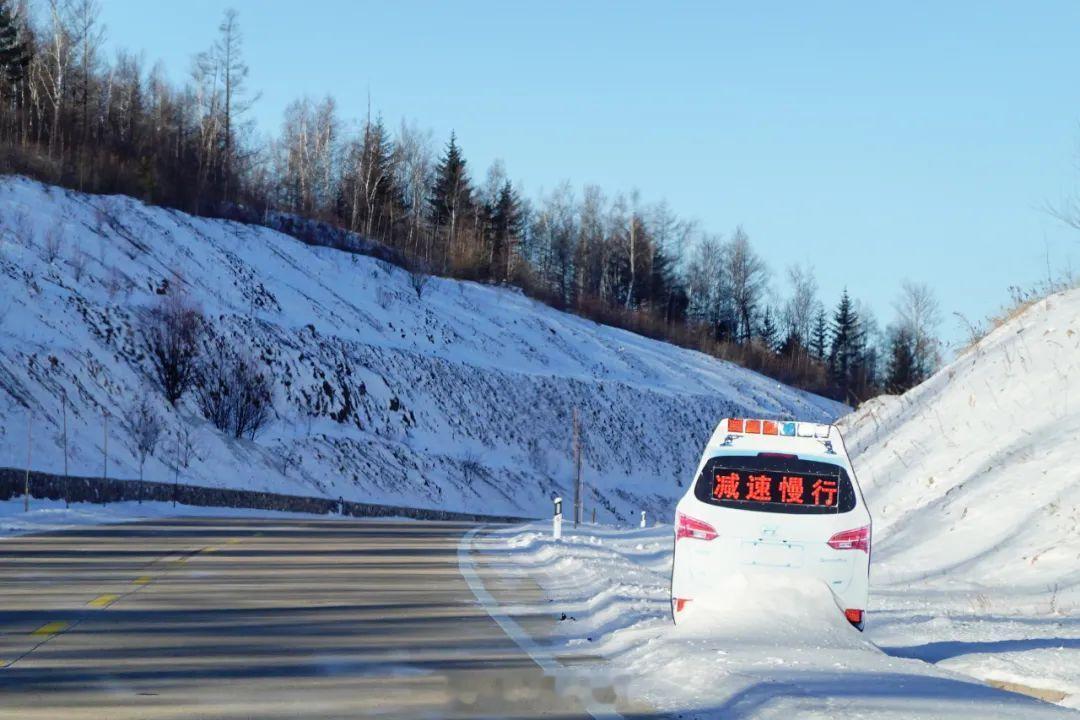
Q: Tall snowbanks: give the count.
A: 2